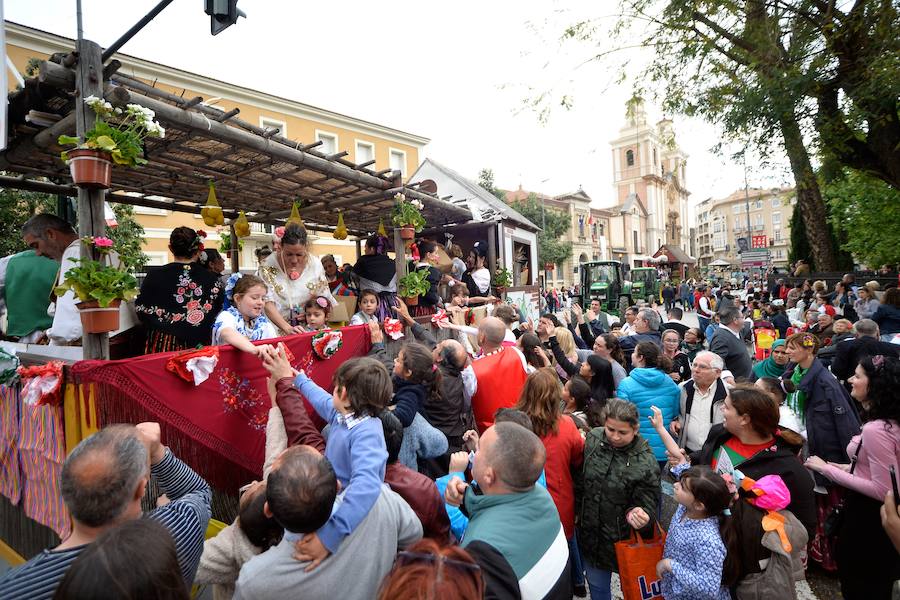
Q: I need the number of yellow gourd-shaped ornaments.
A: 5